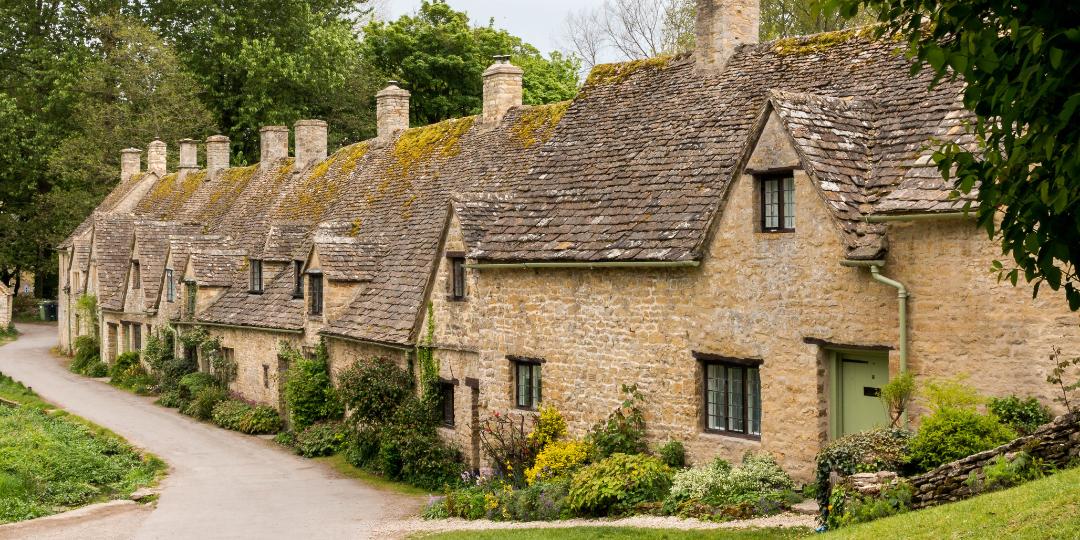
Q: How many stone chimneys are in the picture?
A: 9